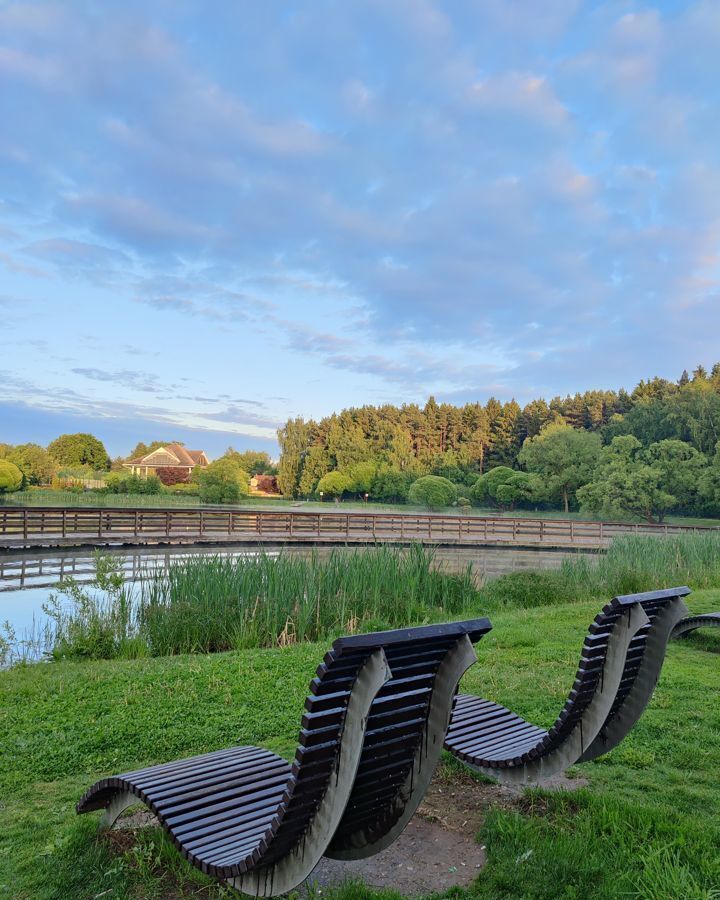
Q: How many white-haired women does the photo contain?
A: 0